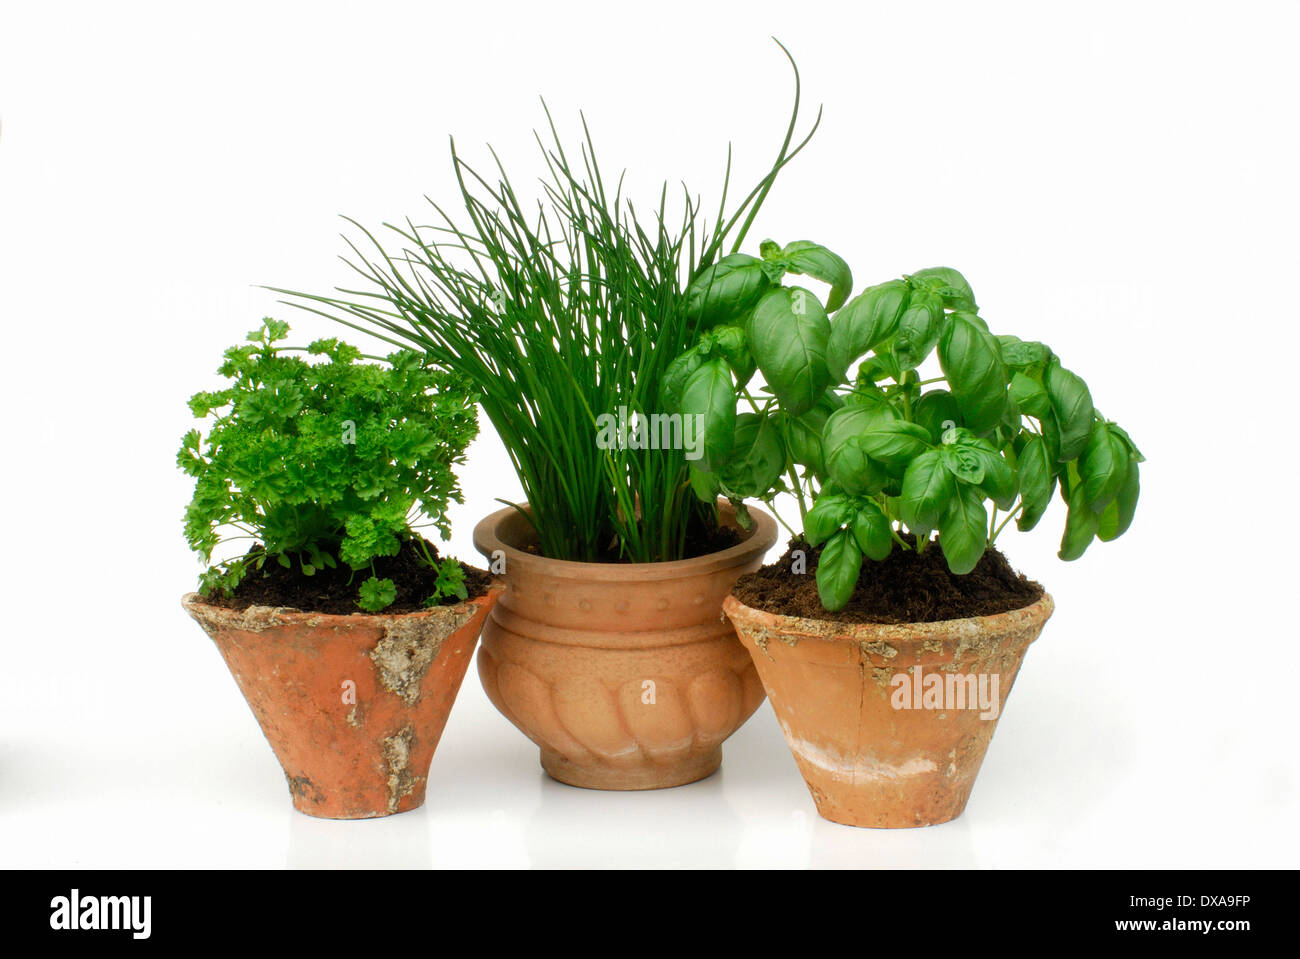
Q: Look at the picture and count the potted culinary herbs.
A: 3